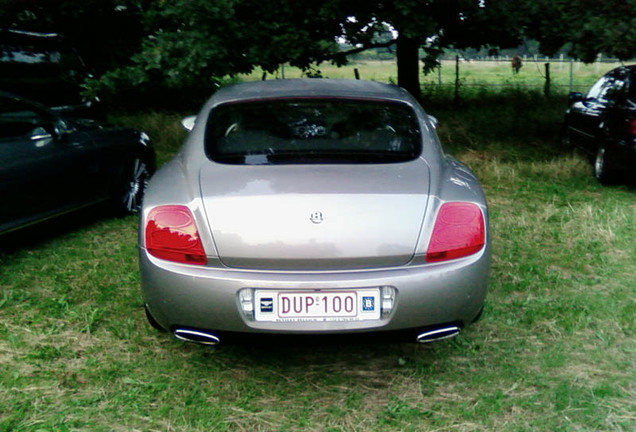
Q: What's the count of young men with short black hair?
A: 0